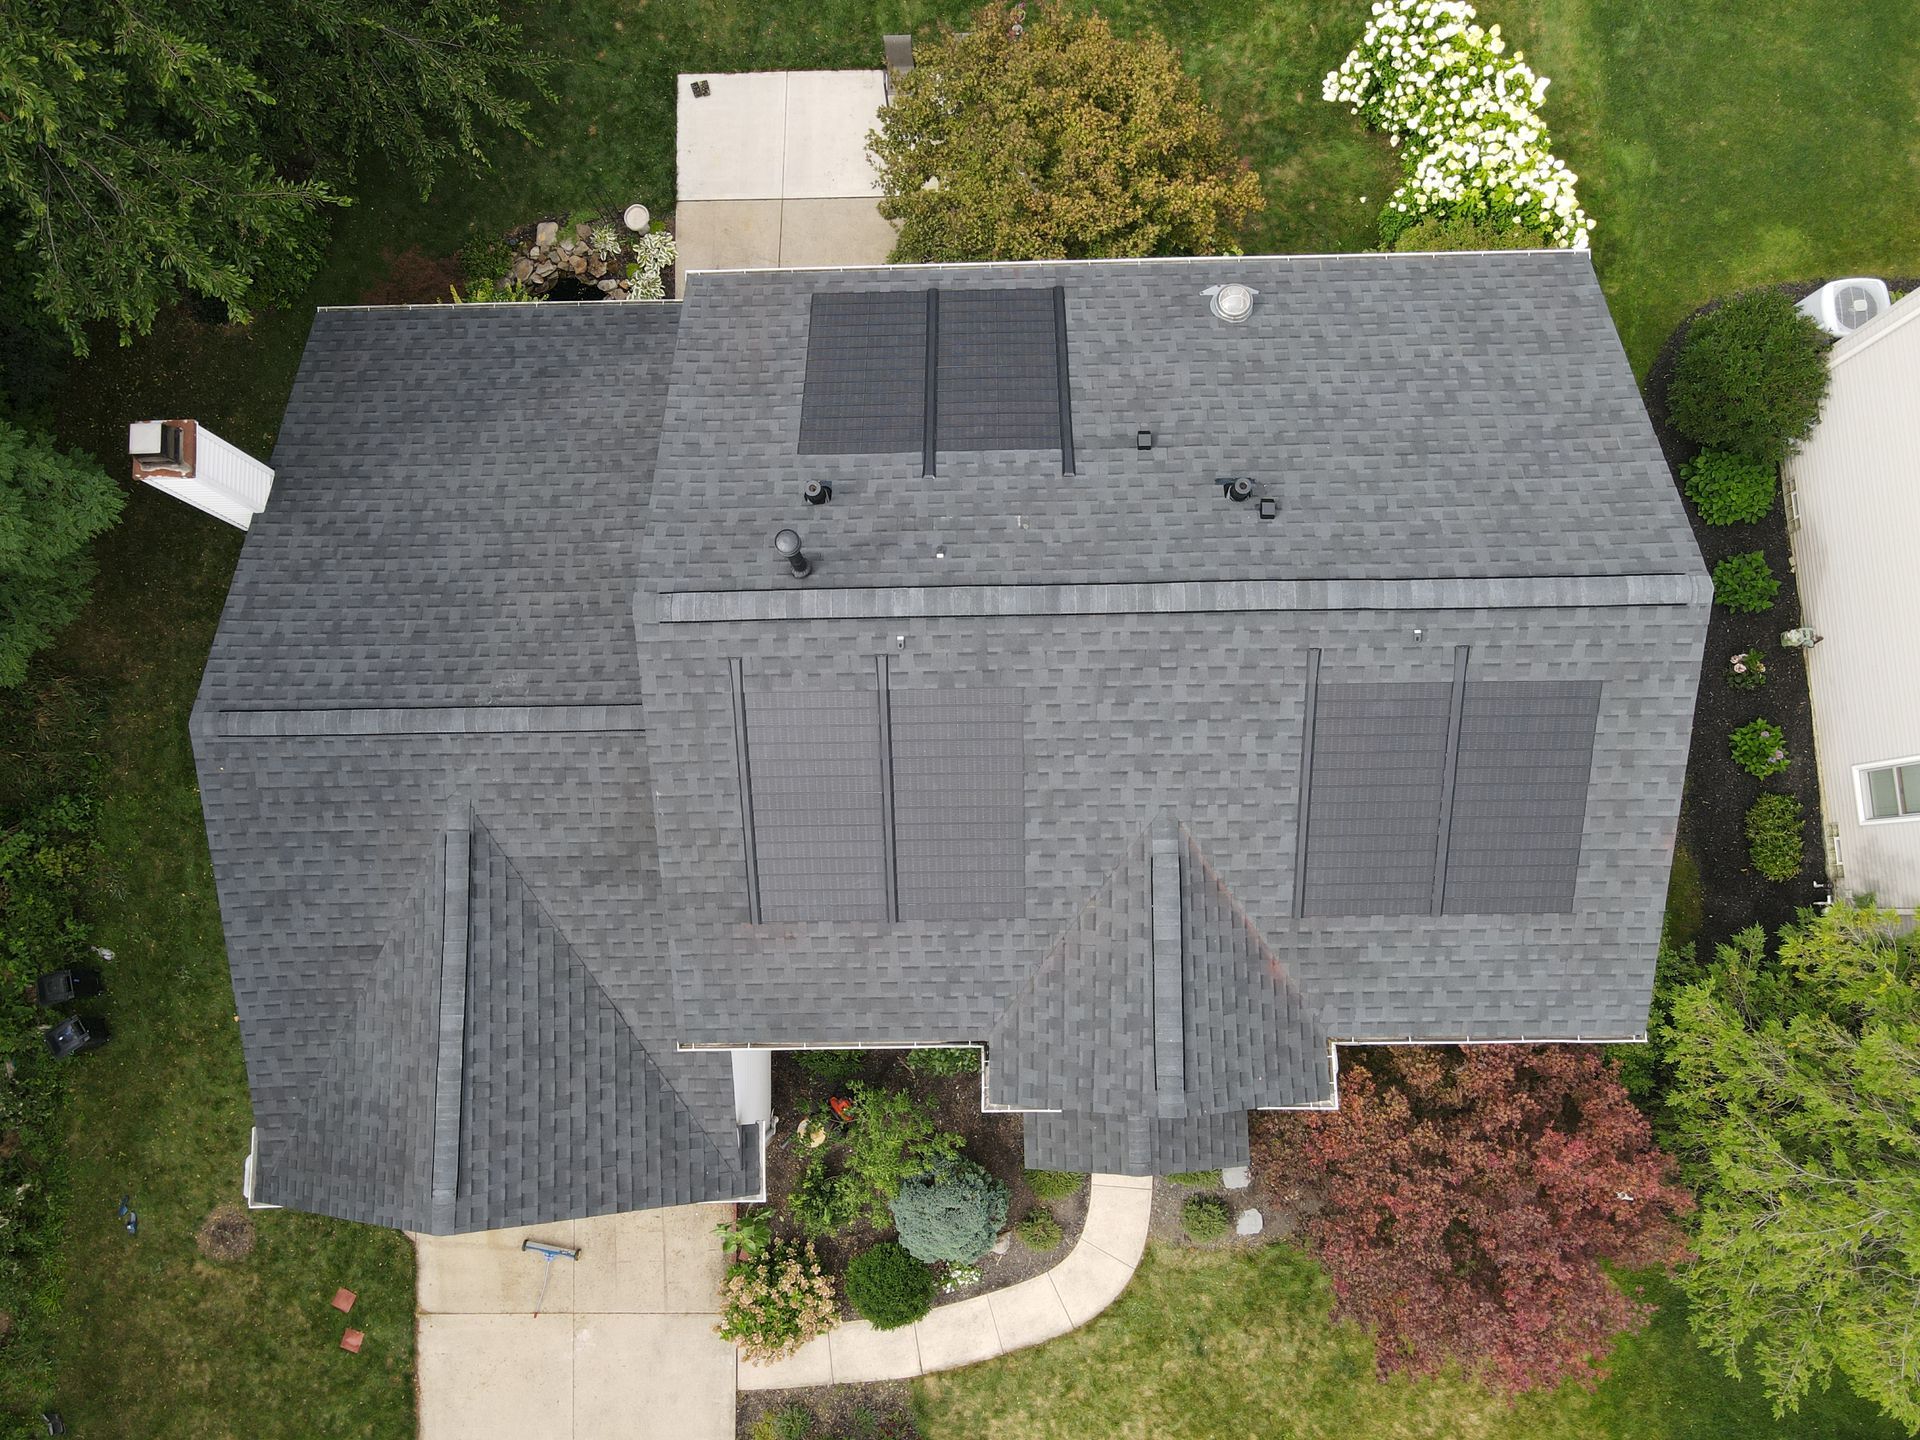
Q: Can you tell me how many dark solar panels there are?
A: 6